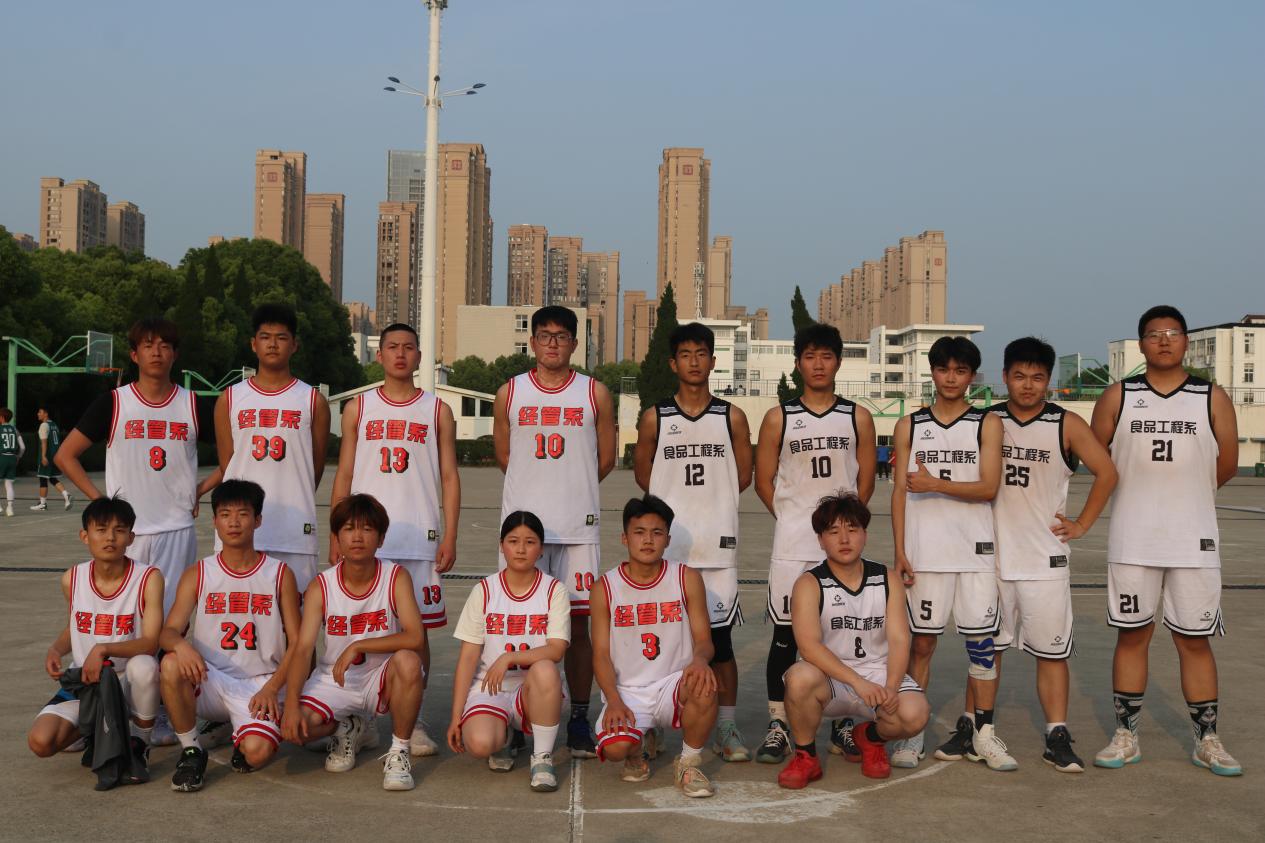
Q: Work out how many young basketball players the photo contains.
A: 15